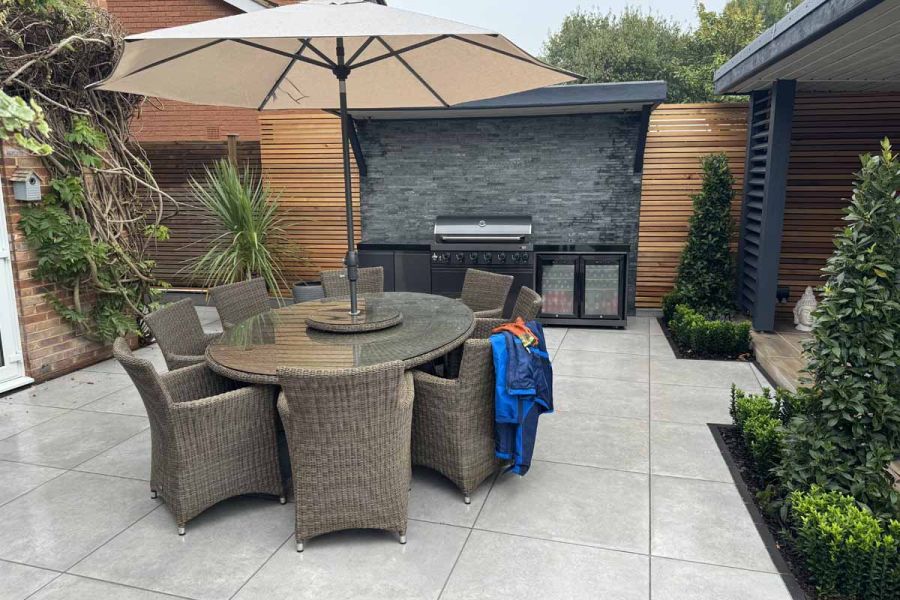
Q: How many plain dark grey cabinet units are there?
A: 2